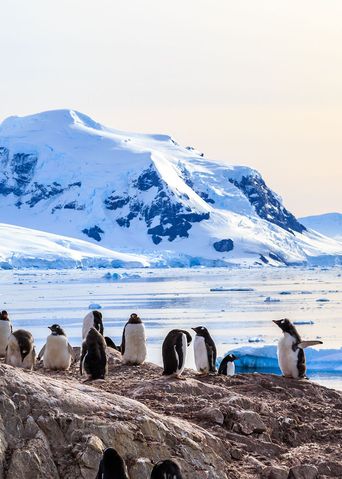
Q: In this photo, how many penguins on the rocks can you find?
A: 13